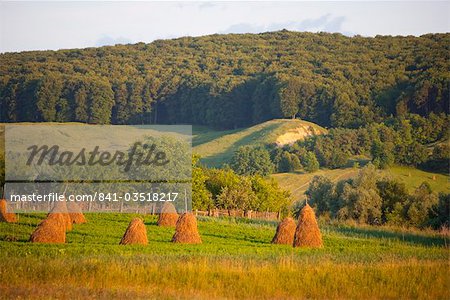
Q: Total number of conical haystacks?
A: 9